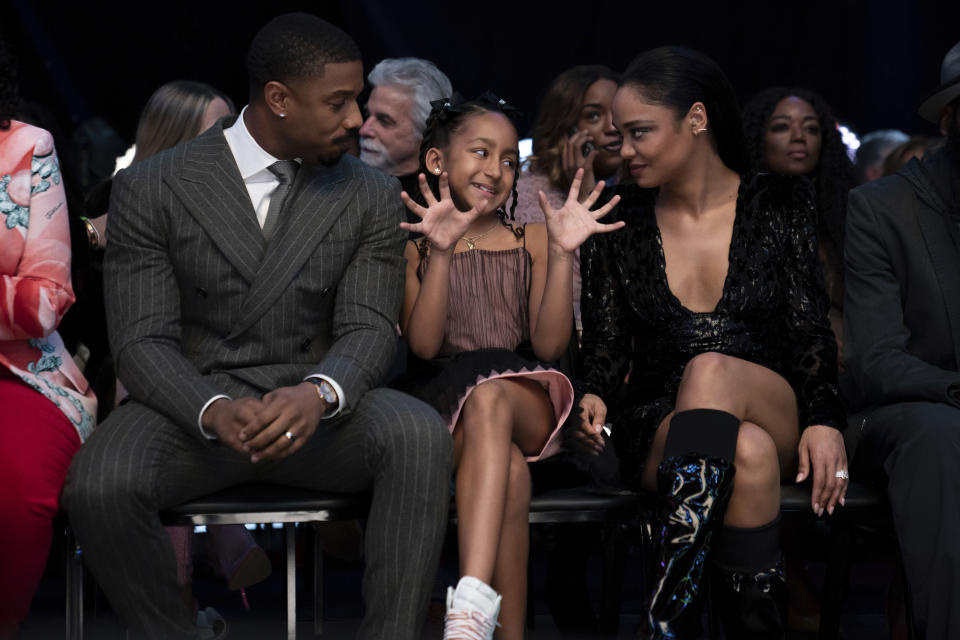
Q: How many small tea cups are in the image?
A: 0